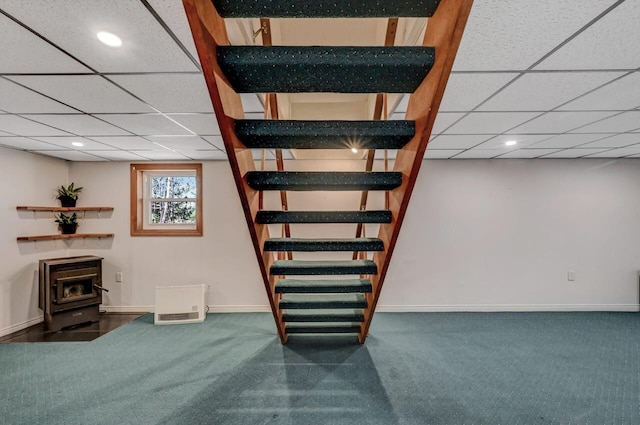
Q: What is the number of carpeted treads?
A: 11